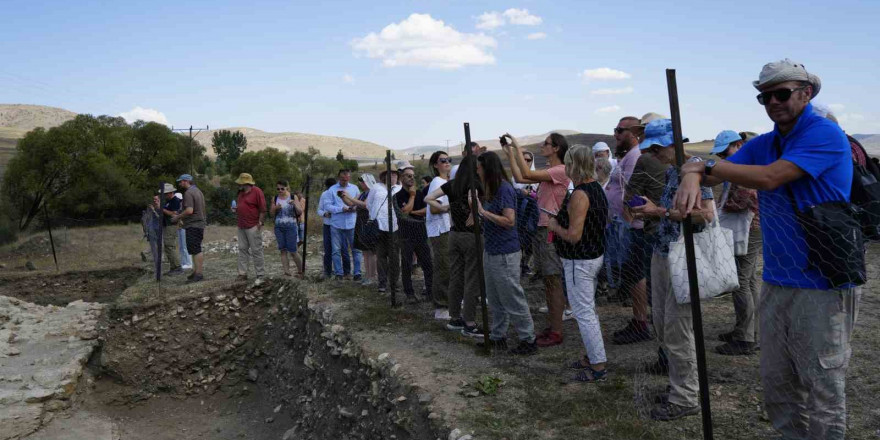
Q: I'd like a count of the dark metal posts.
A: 6